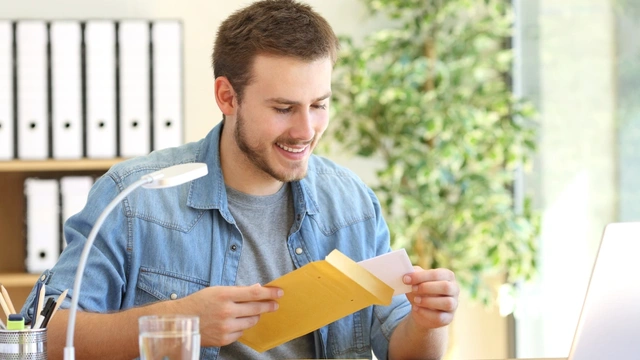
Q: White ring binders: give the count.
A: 8